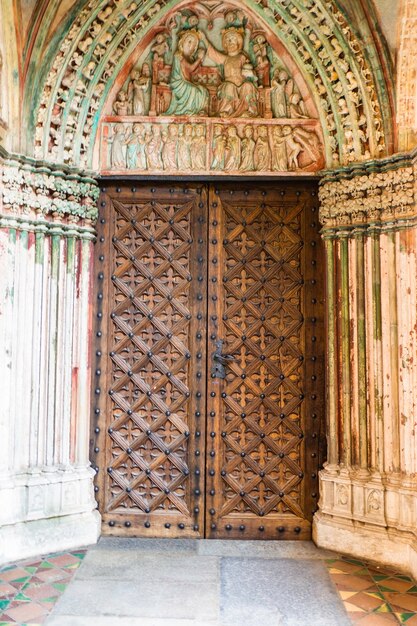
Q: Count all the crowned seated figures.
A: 2